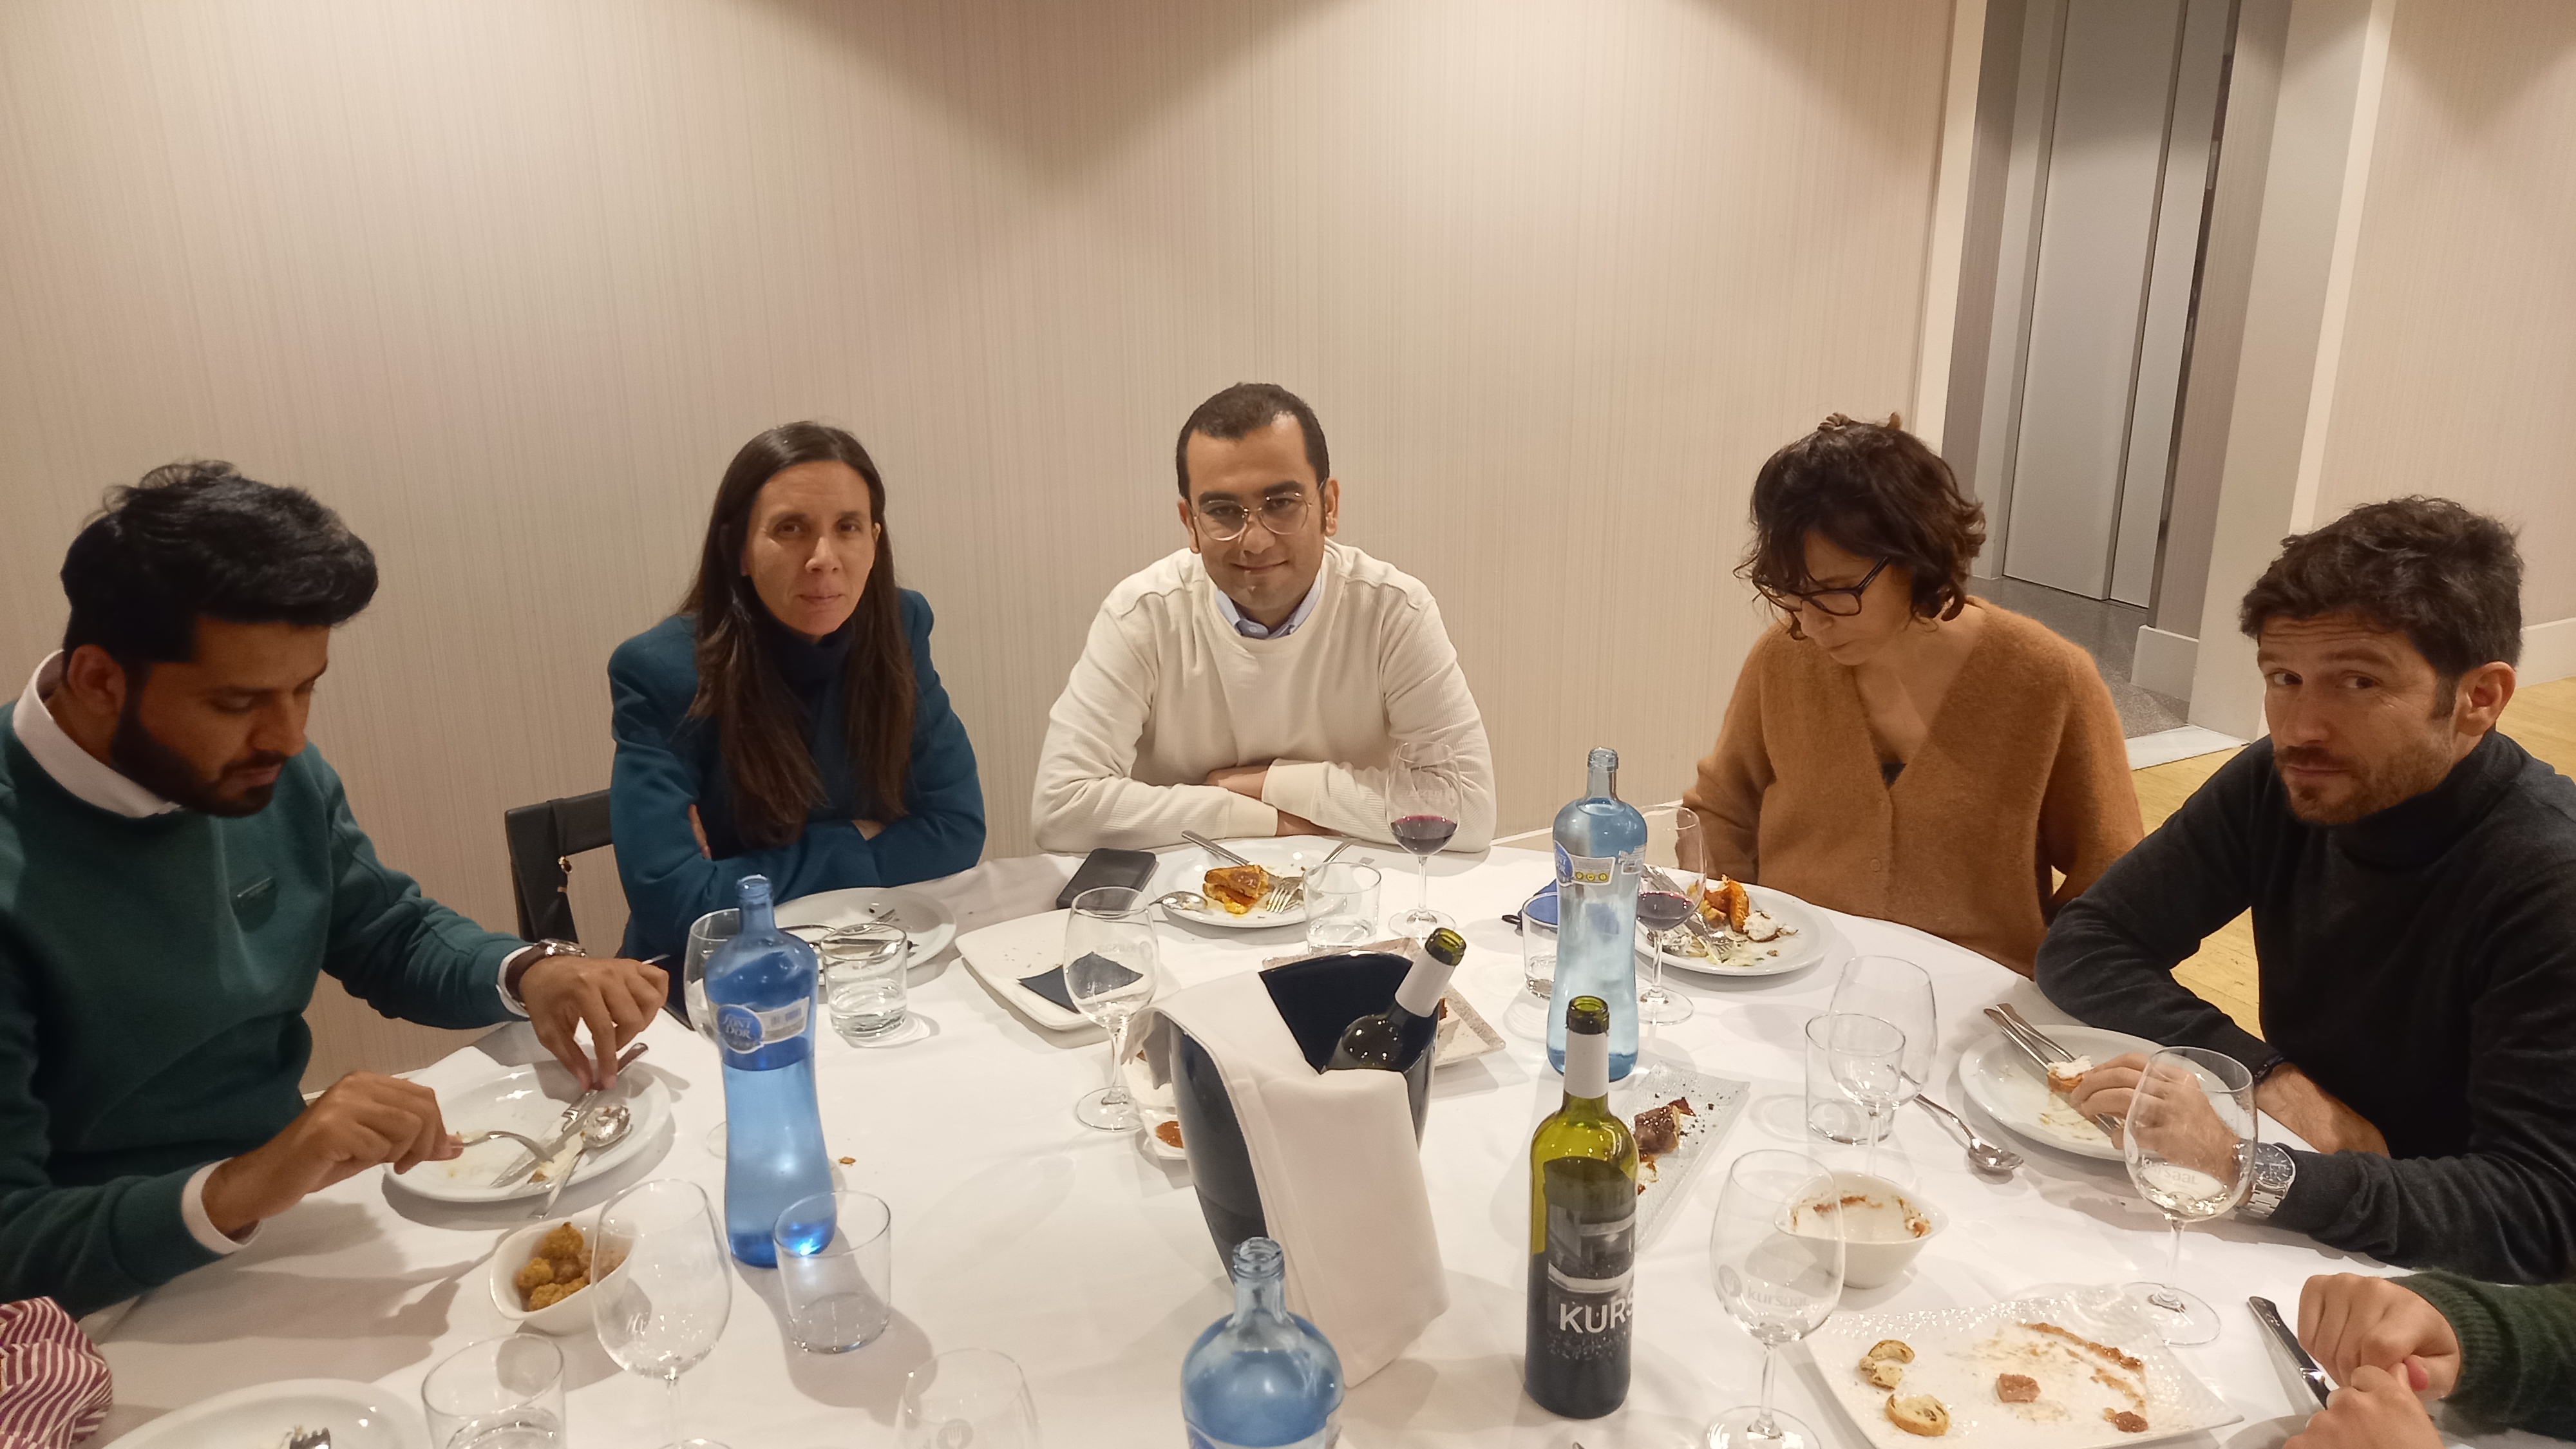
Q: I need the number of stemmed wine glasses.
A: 9